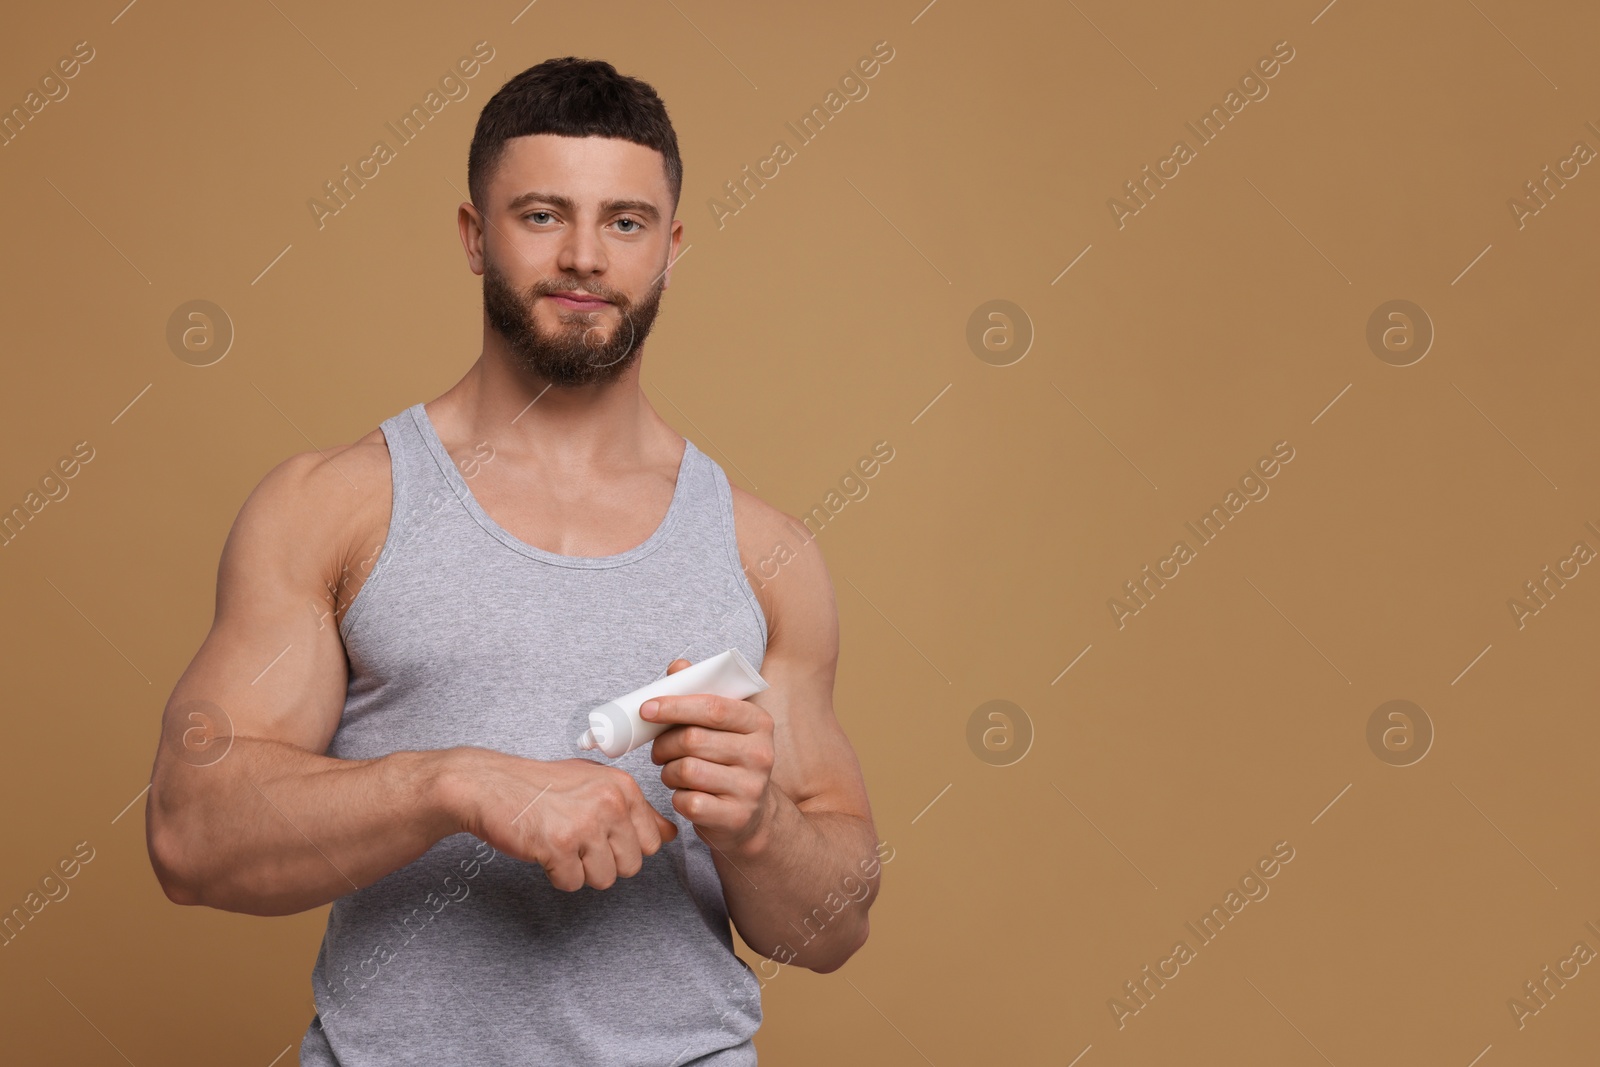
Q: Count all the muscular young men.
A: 1